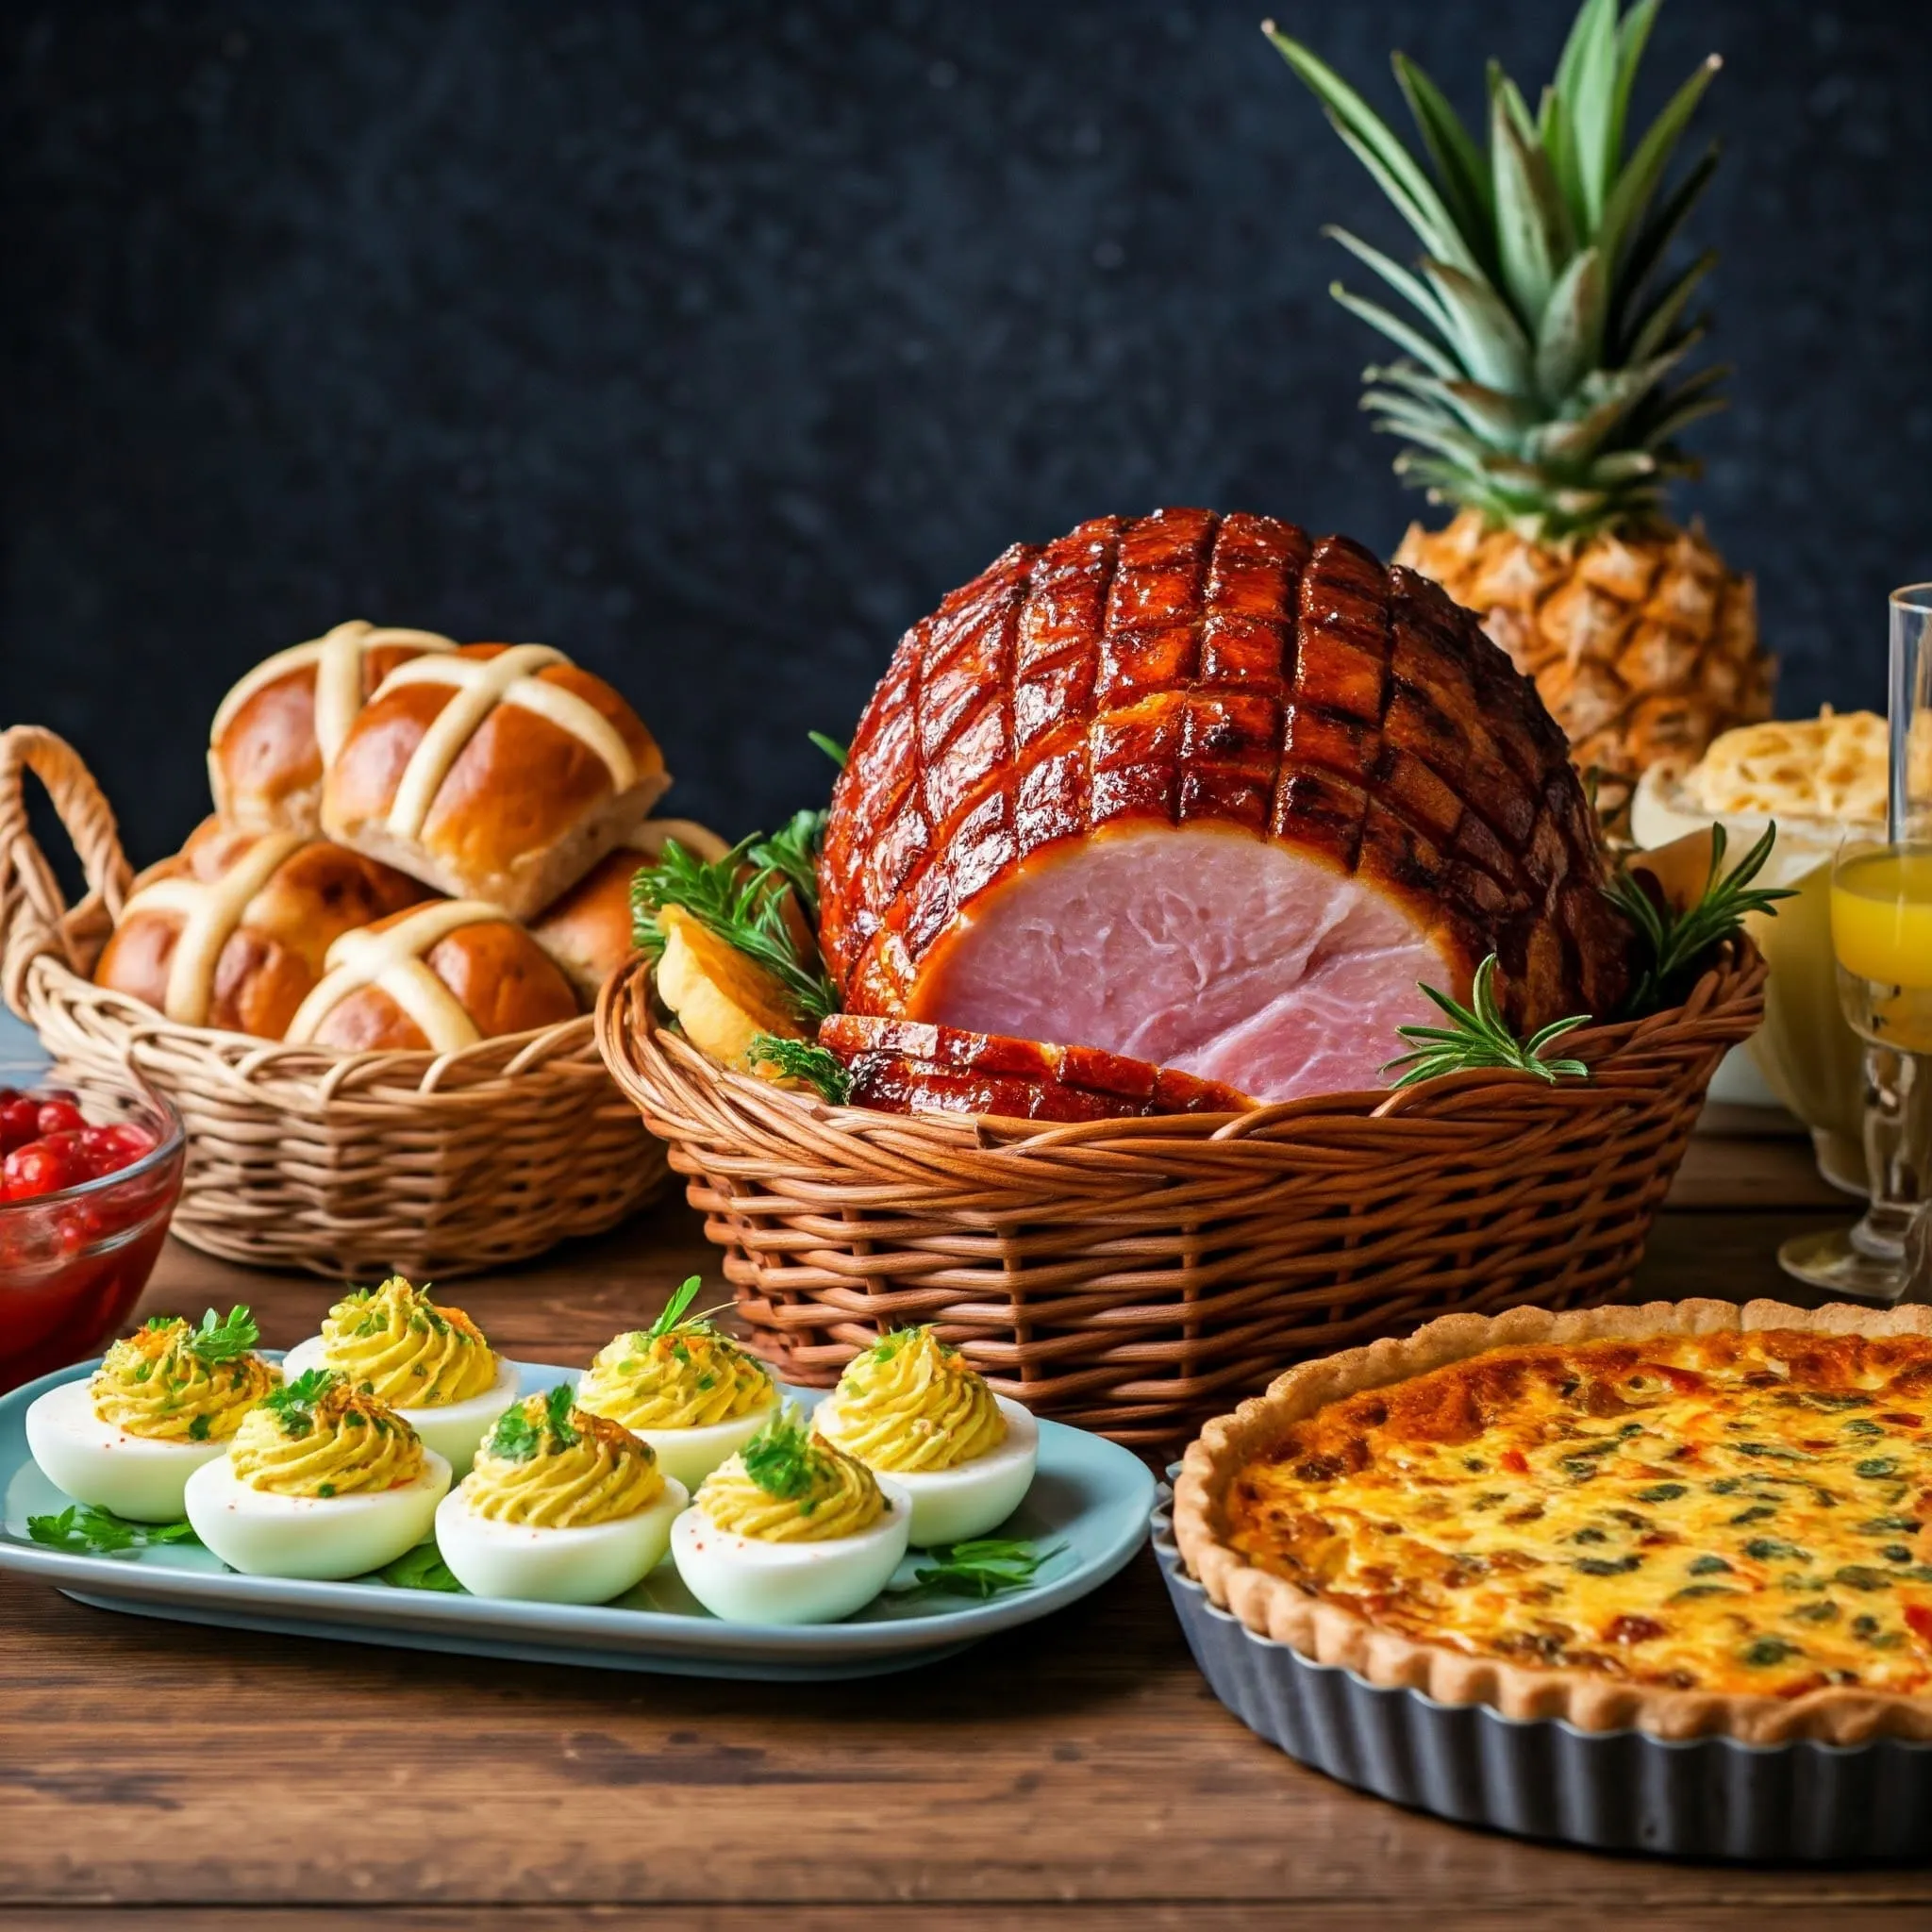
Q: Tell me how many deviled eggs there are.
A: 7